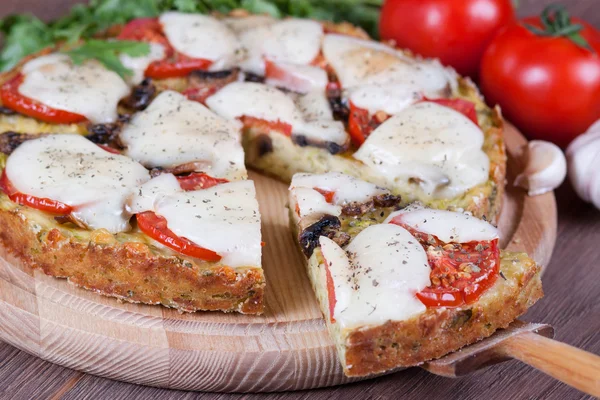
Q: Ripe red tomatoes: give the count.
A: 2